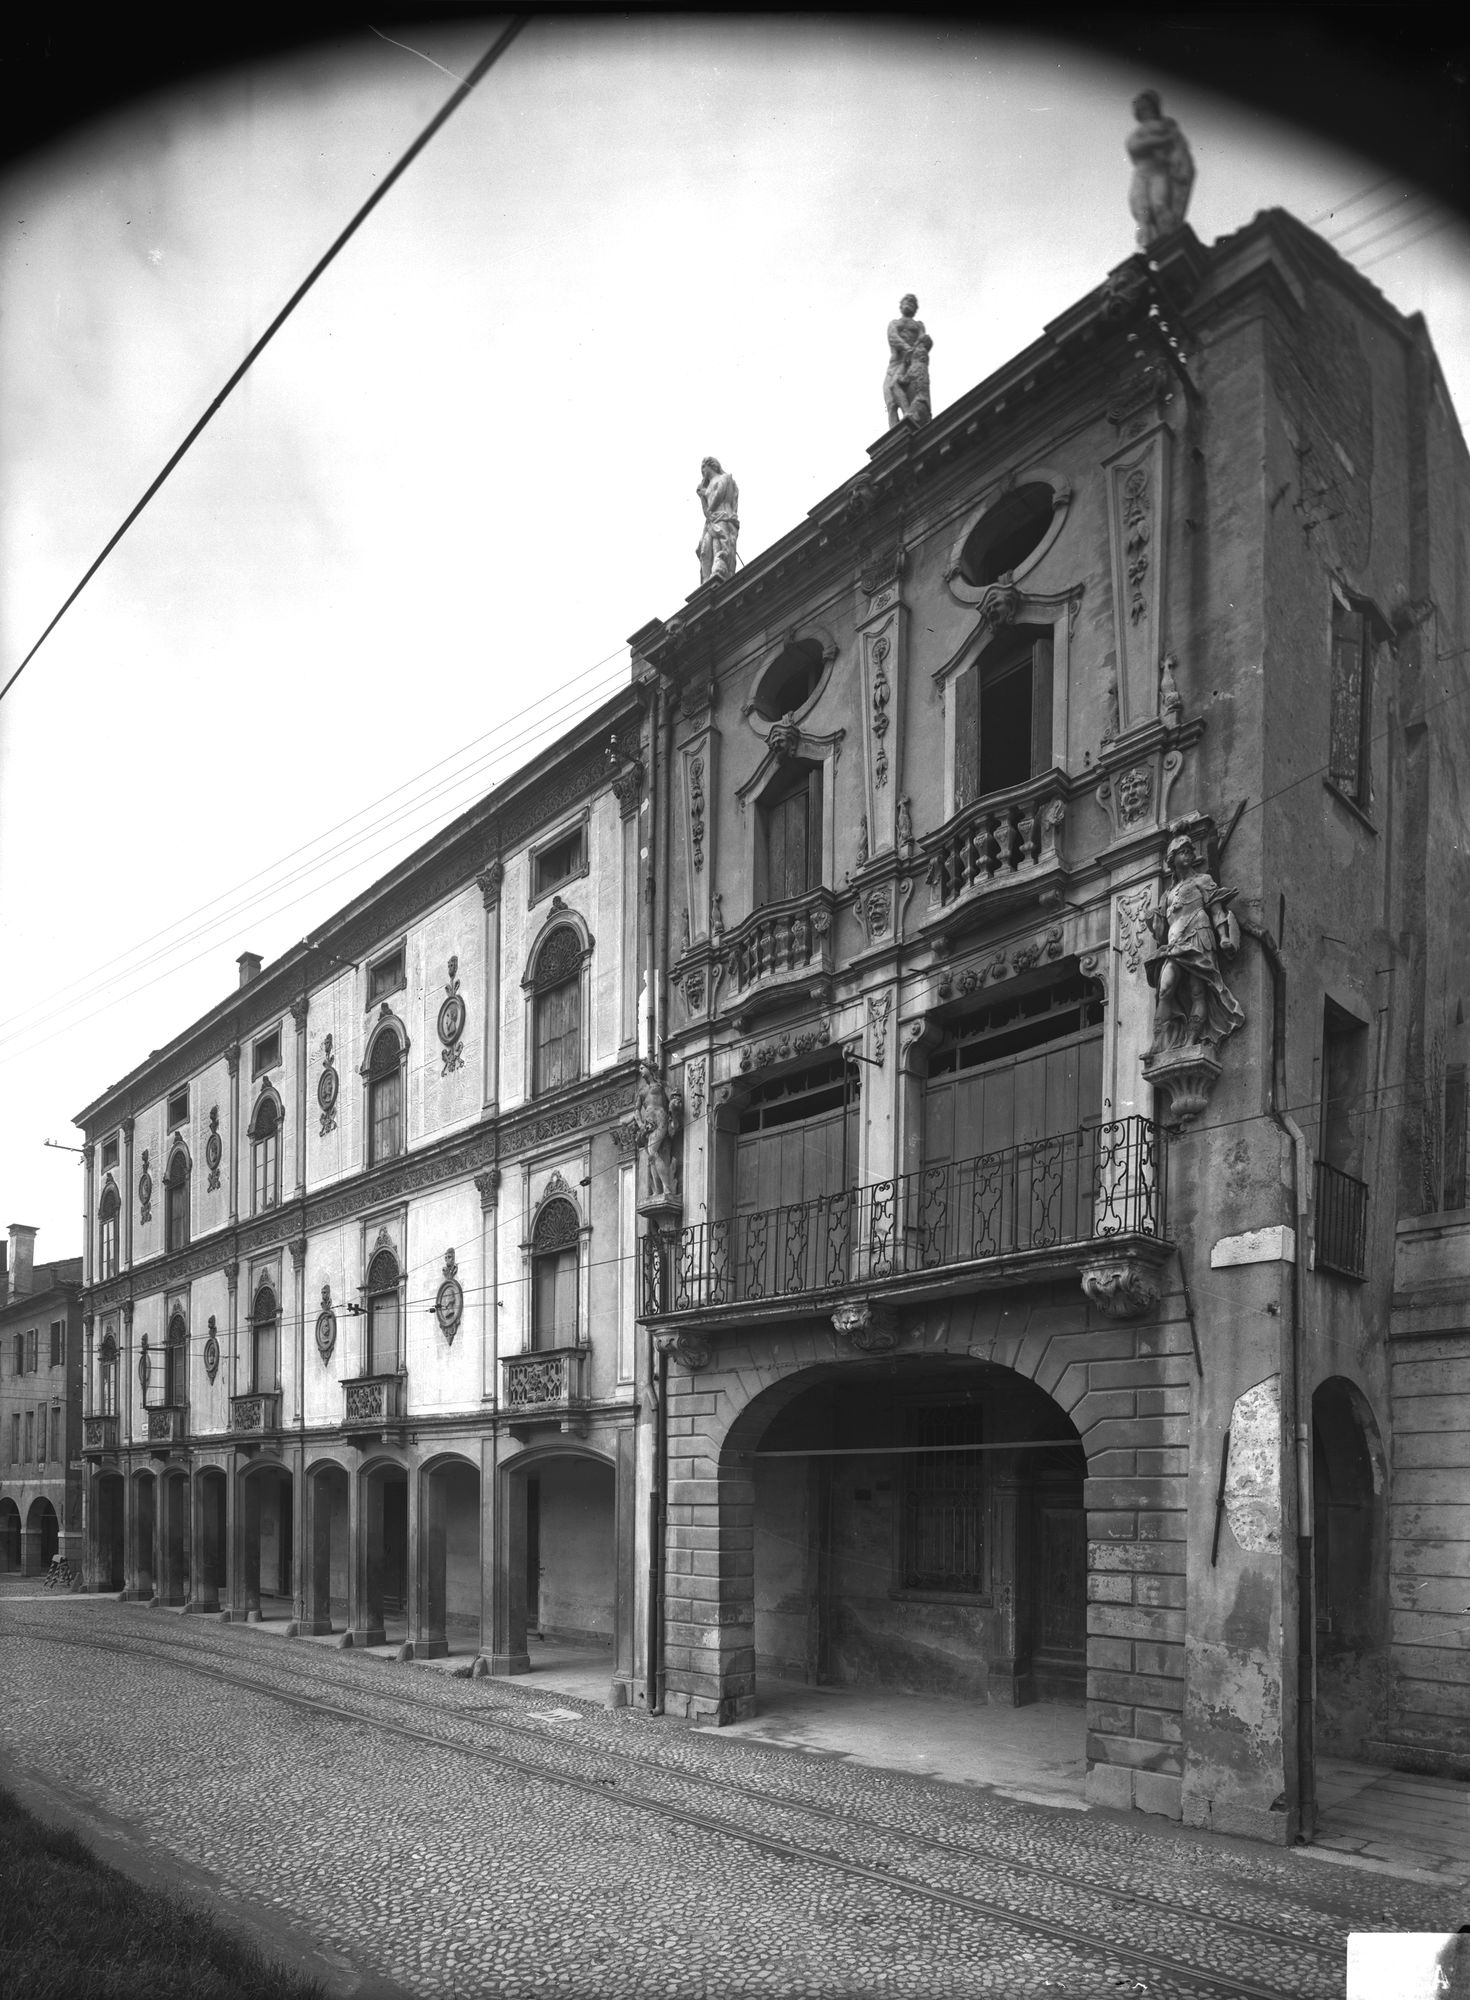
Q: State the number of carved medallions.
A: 8